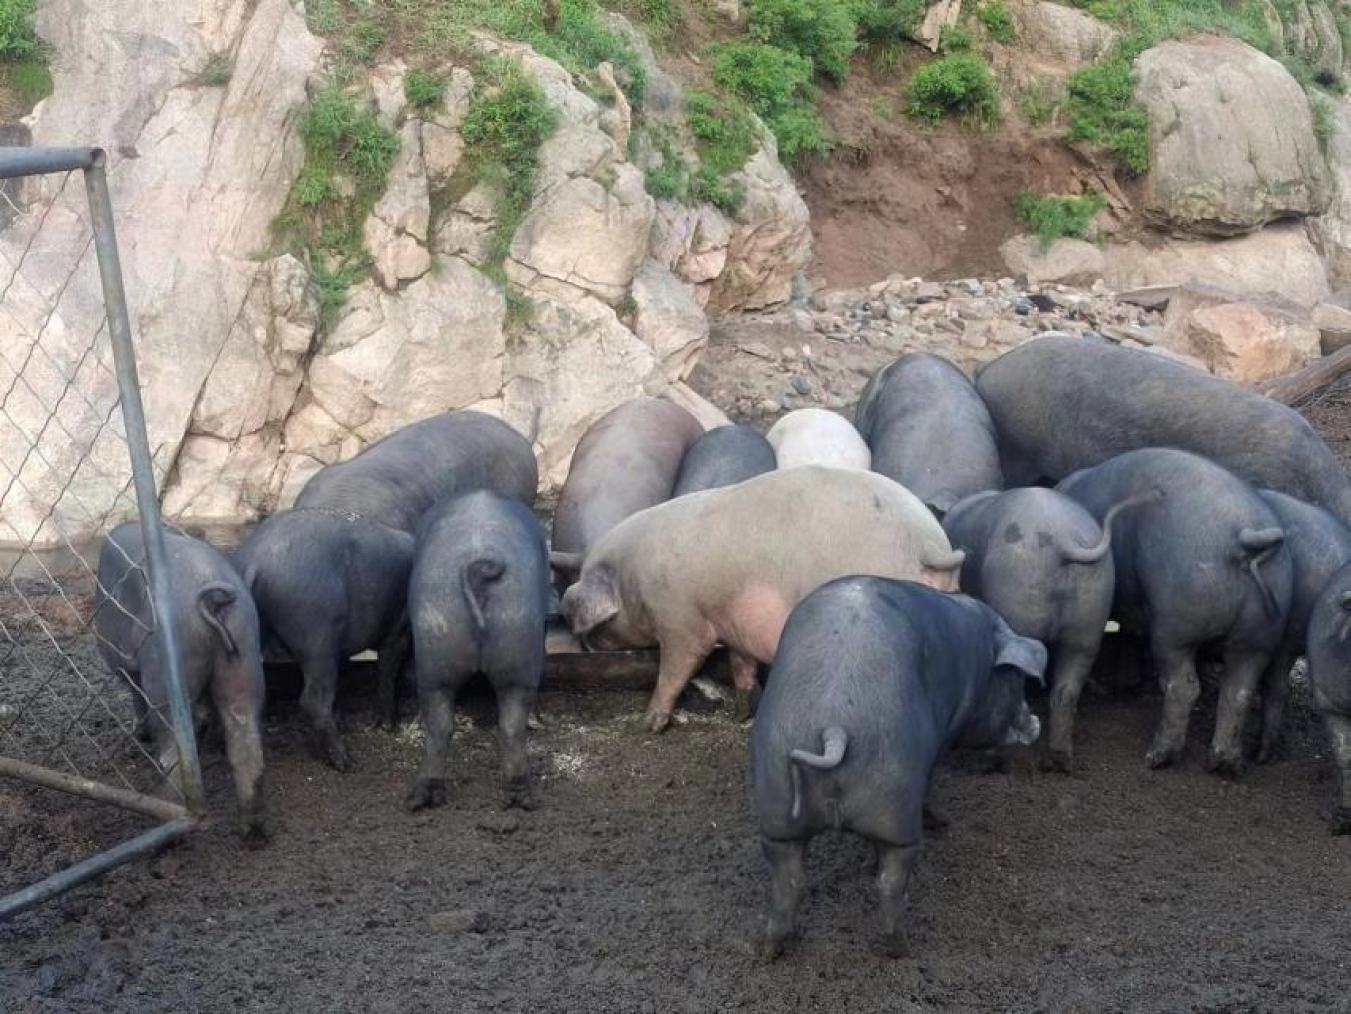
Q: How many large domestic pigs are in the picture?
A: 15